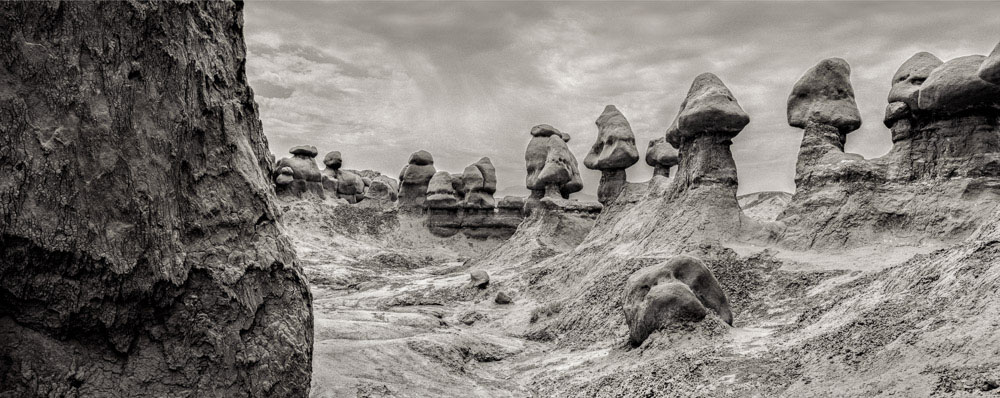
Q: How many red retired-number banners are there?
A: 0